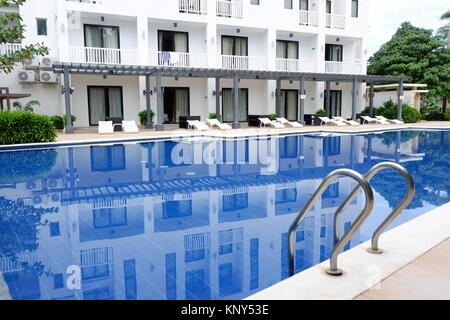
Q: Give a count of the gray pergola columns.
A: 11